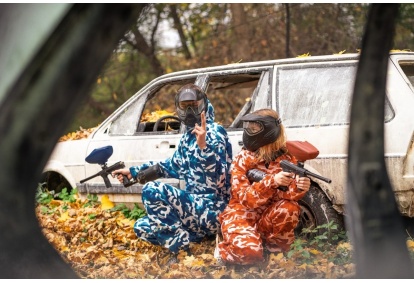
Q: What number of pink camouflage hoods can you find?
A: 0